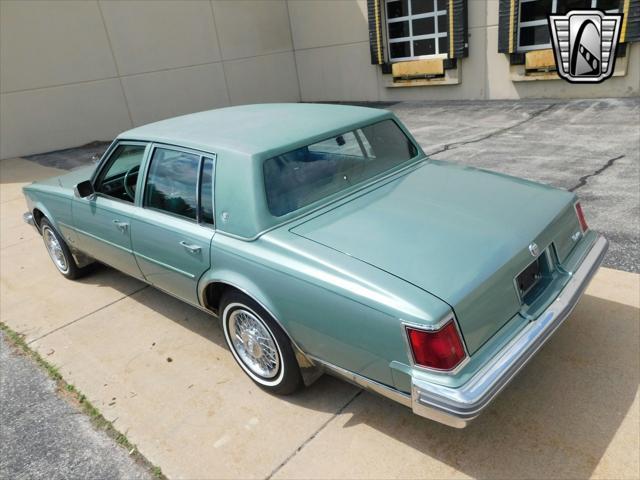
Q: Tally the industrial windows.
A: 2